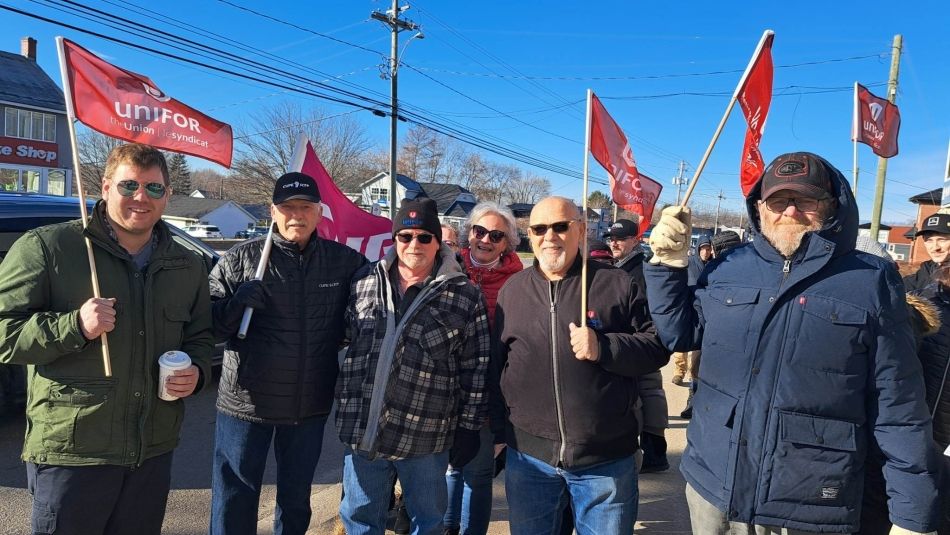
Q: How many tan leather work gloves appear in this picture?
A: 2